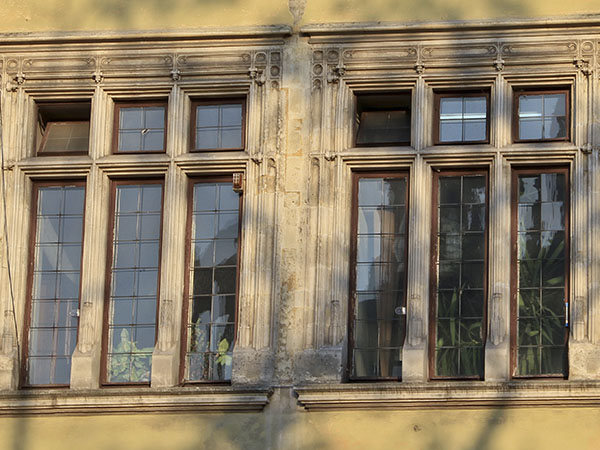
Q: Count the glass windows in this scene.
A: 12